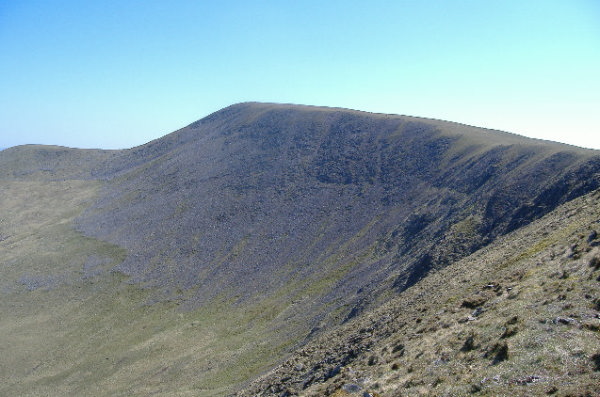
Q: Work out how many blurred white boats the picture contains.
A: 0